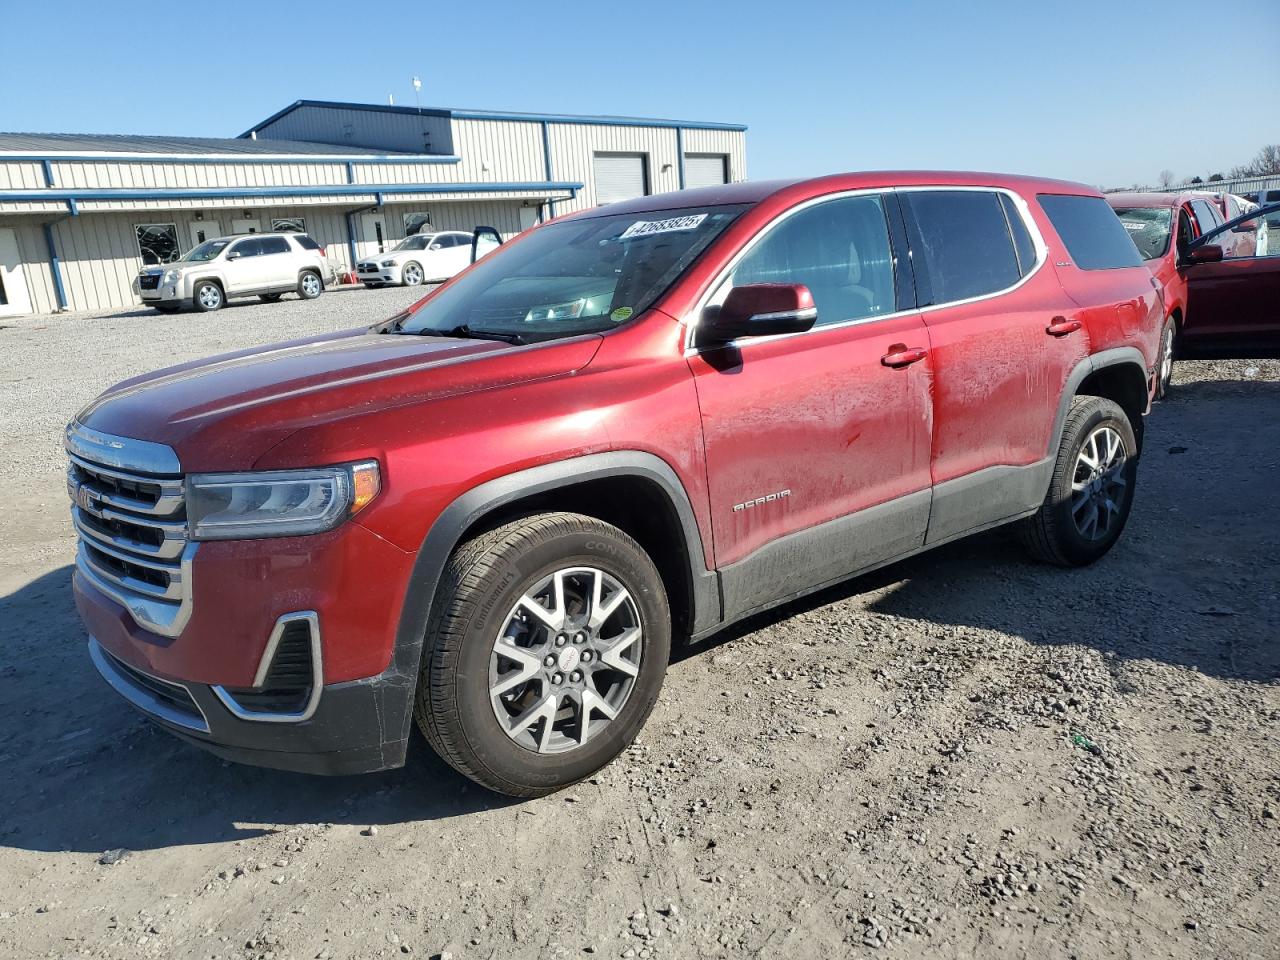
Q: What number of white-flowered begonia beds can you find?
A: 0